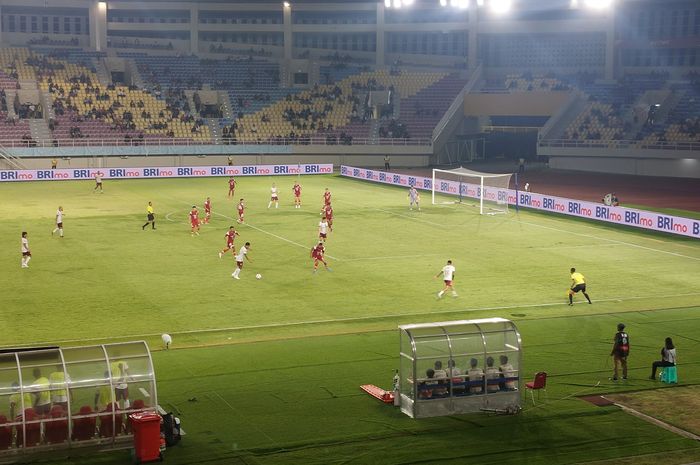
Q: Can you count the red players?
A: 9